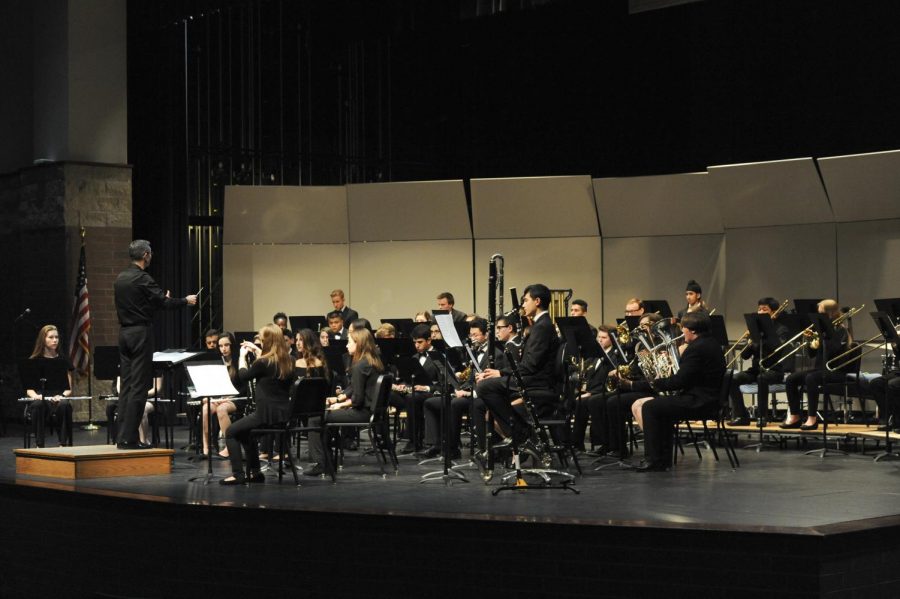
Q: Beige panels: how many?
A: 12